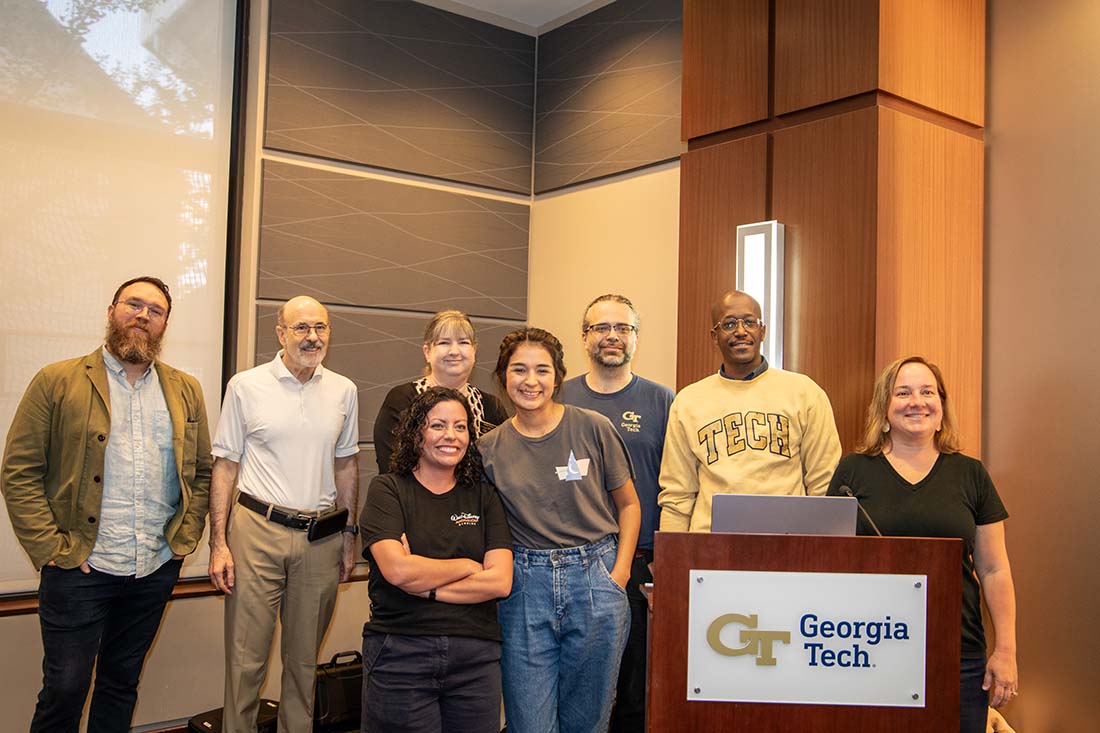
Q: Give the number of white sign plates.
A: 1